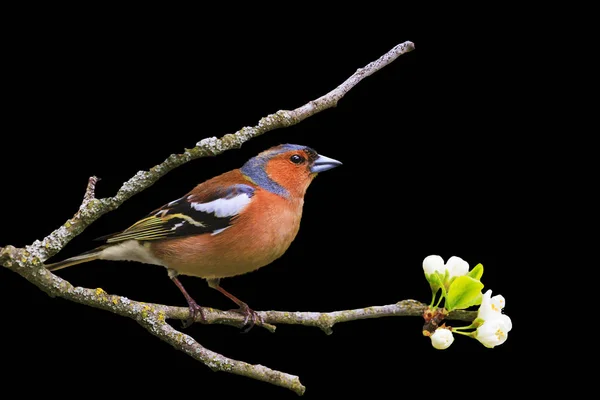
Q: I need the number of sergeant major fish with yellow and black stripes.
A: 0